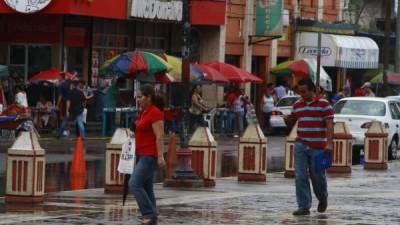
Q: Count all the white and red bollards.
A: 7